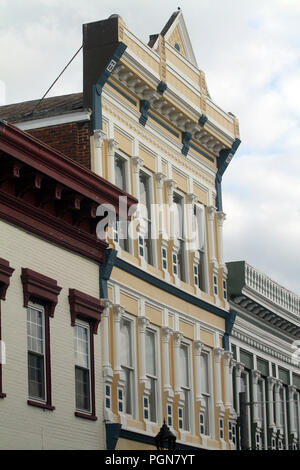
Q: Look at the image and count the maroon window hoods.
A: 3